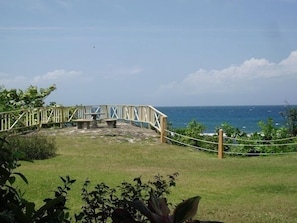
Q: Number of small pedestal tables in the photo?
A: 1